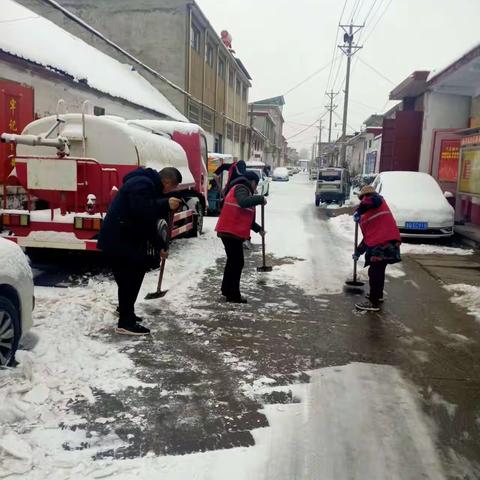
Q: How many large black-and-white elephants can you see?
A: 0